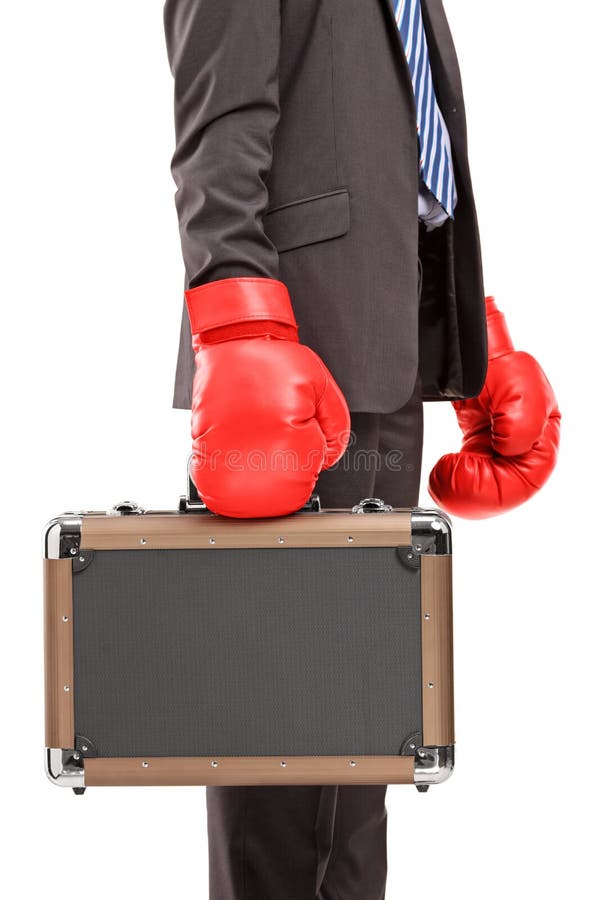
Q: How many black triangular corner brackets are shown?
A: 4